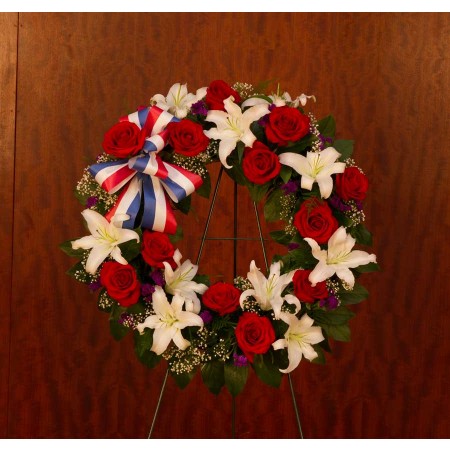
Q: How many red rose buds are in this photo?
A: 12